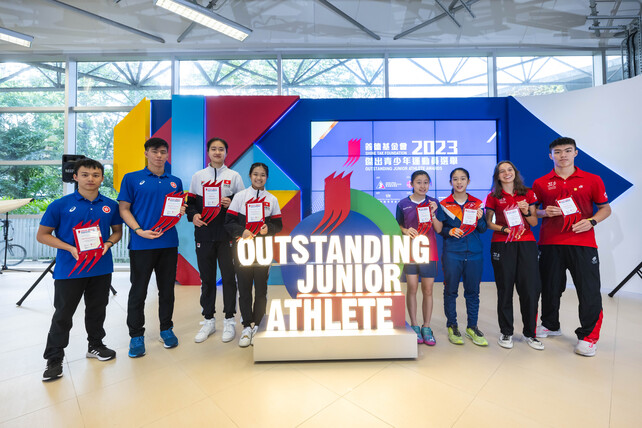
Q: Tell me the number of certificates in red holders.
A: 8